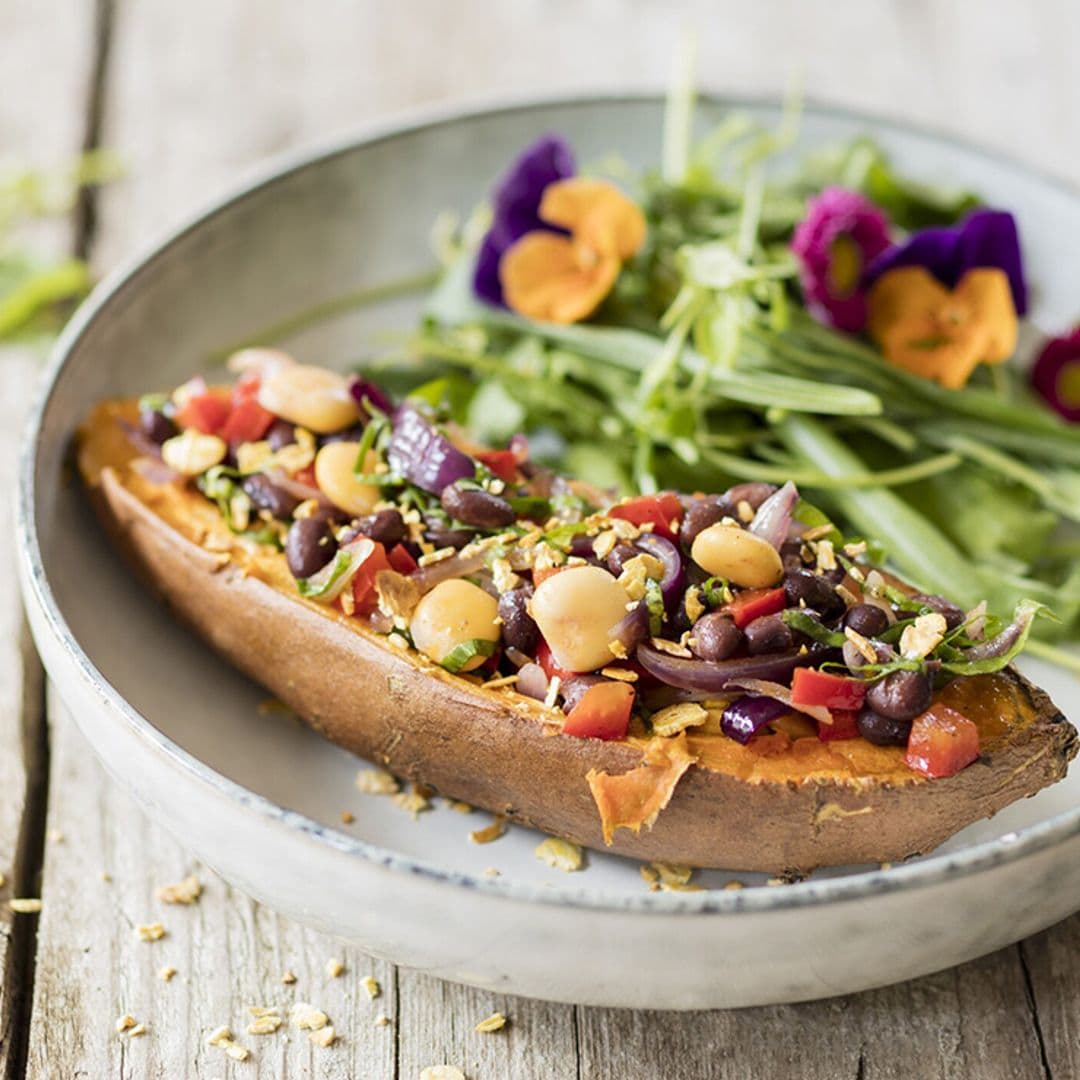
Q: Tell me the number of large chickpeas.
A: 5